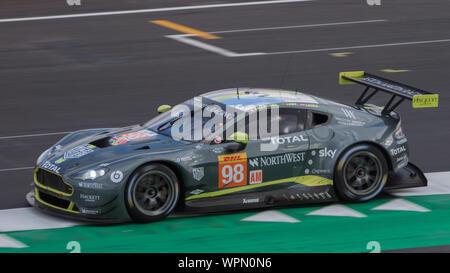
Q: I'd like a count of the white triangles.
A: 4